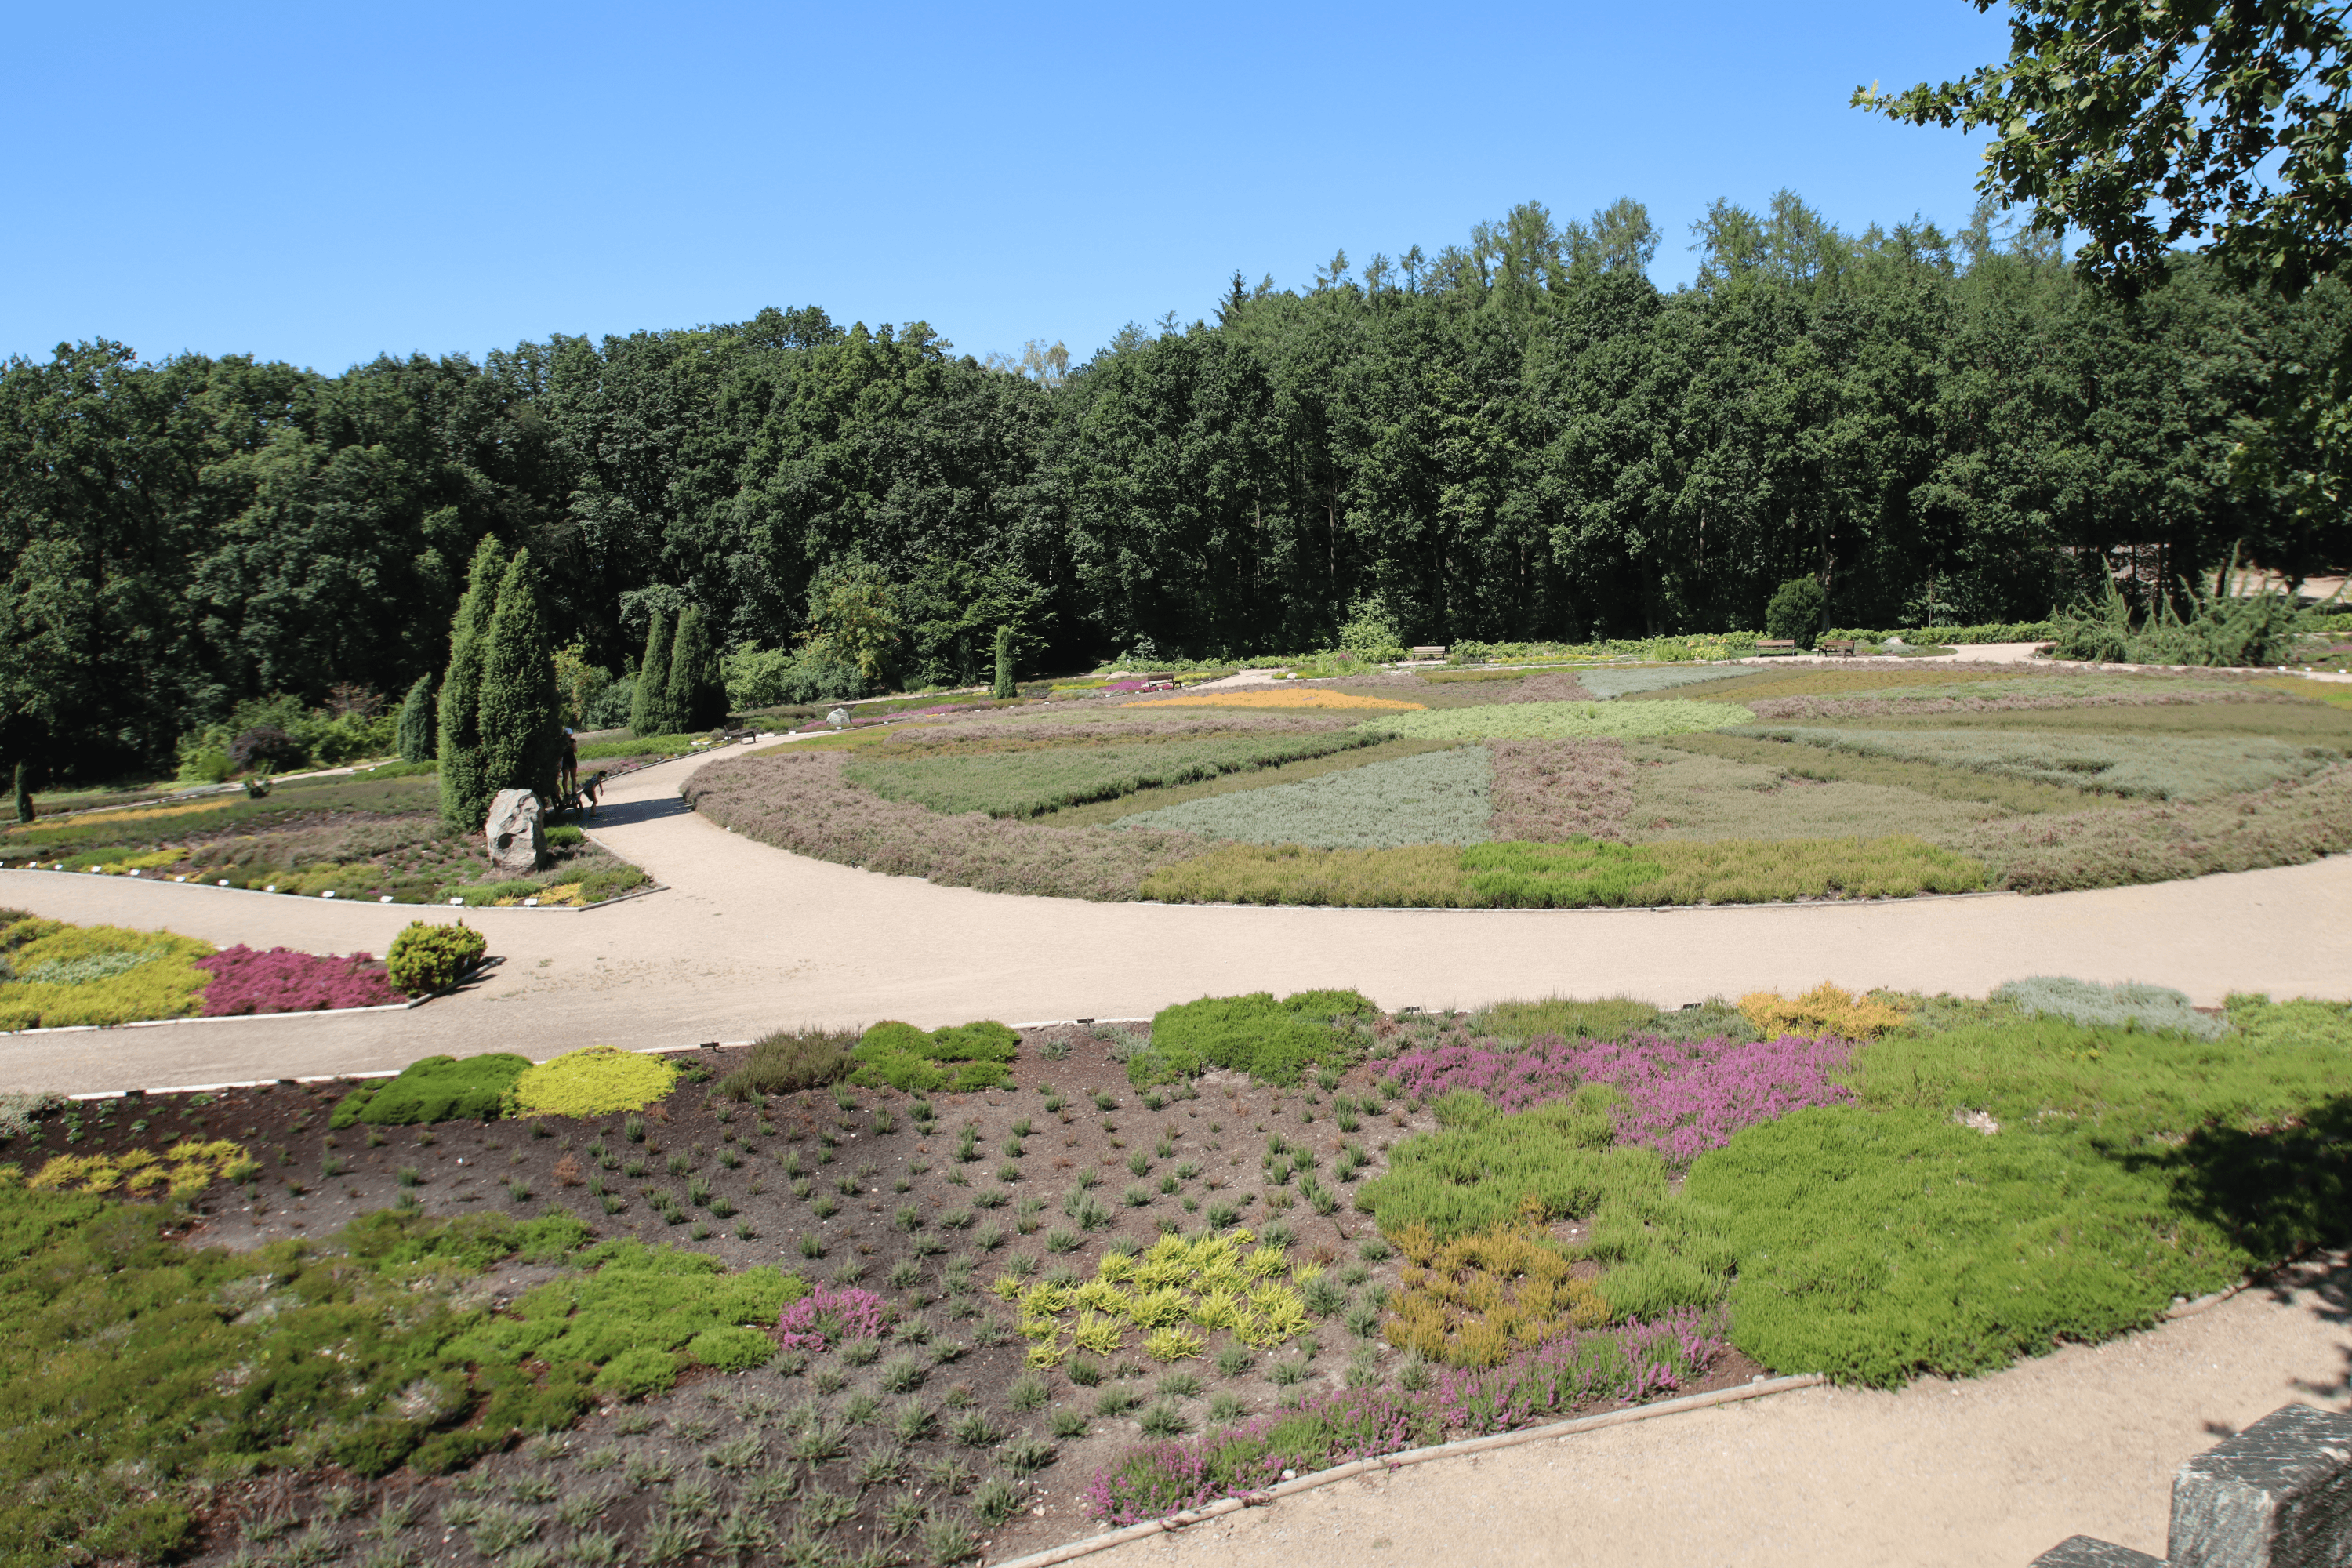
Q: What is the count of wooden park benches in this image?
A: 5